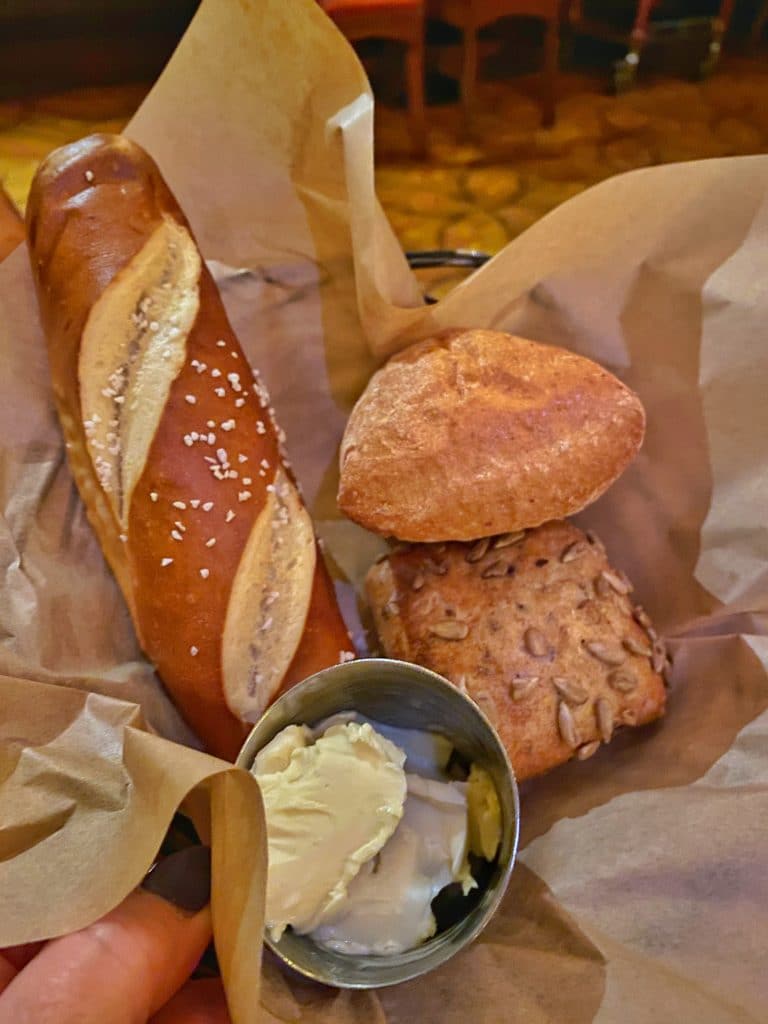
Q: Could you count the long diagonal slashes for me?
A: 2